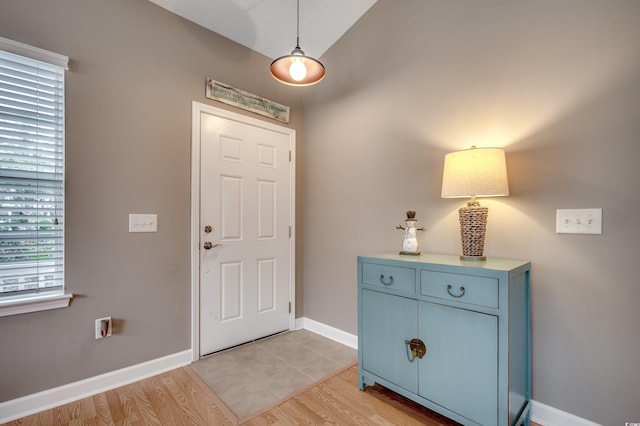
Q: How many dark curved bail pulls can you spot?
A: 2